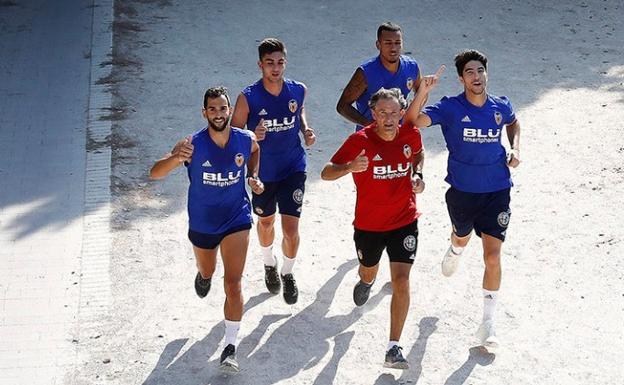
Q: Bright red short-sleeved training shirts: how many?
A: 1